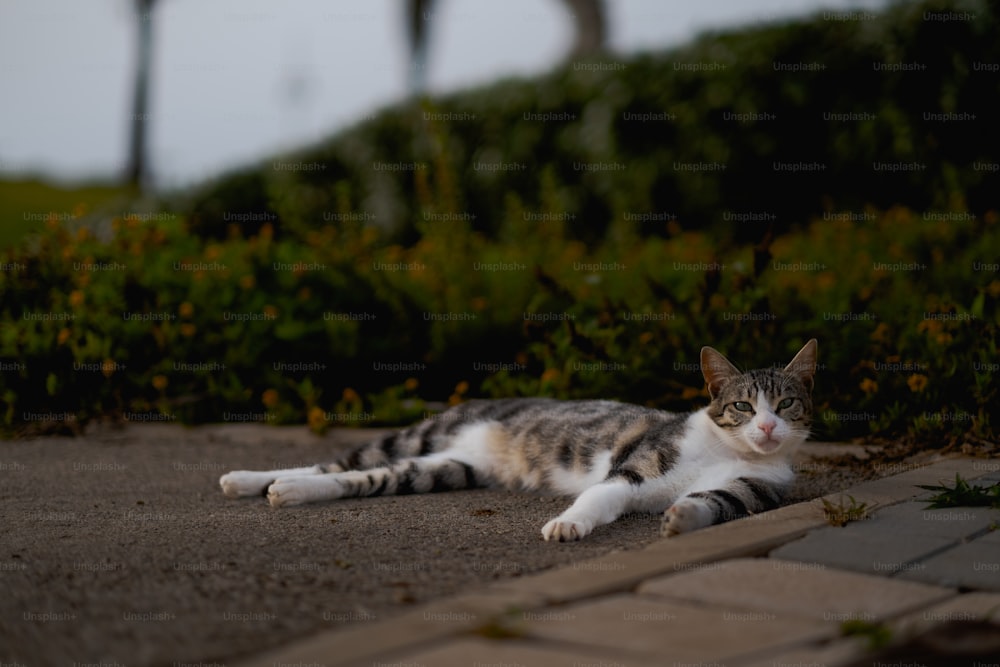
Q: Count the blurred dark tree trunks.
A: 3